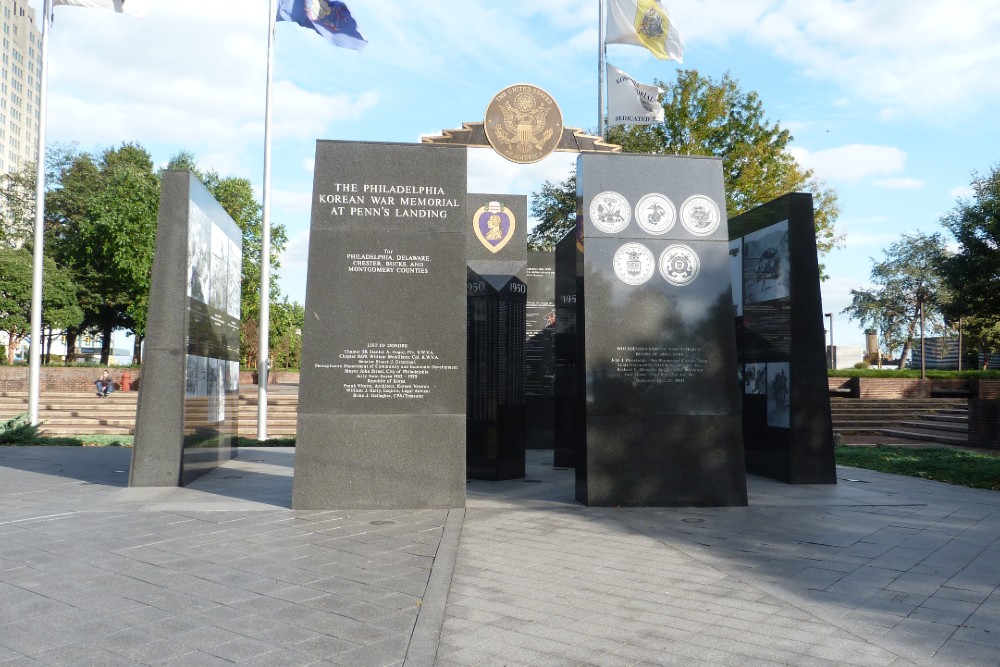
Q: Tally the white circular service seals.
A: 5